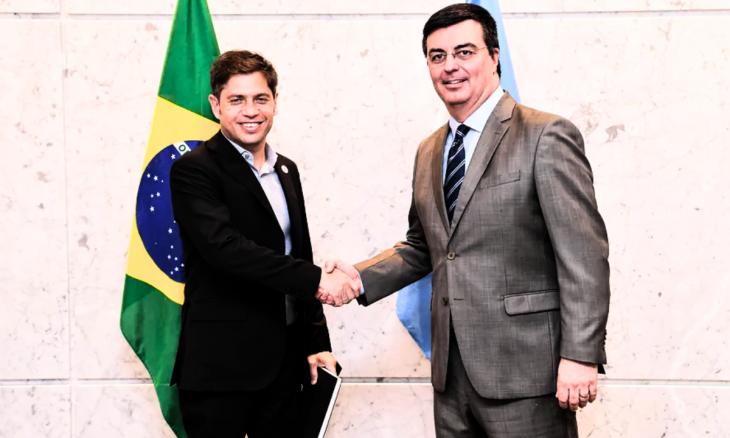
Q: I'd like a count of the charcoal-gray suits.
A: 1